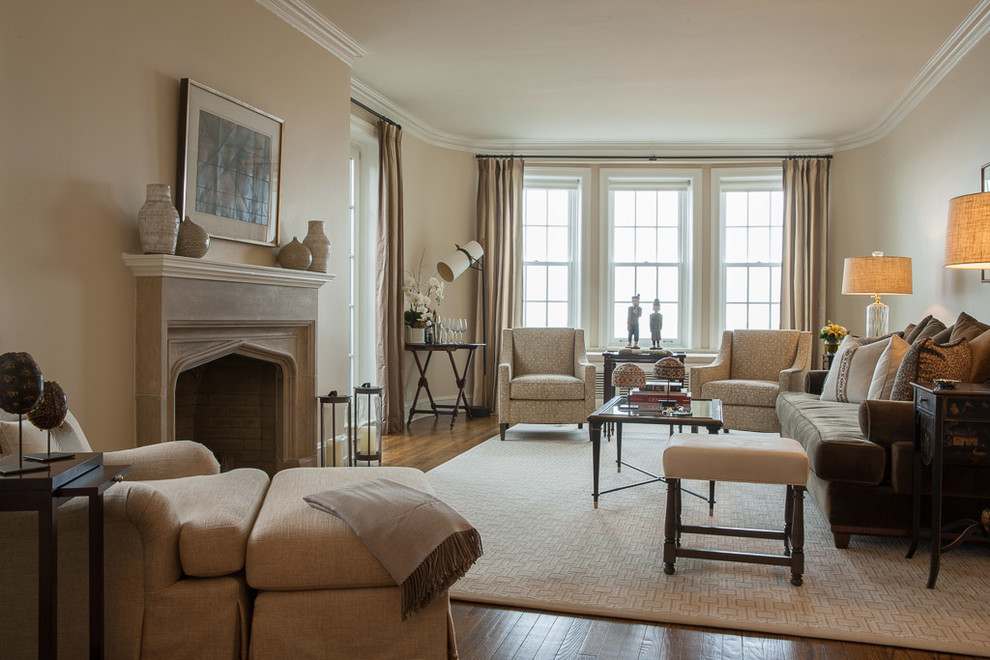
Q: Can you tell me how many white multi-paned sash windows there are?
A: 3